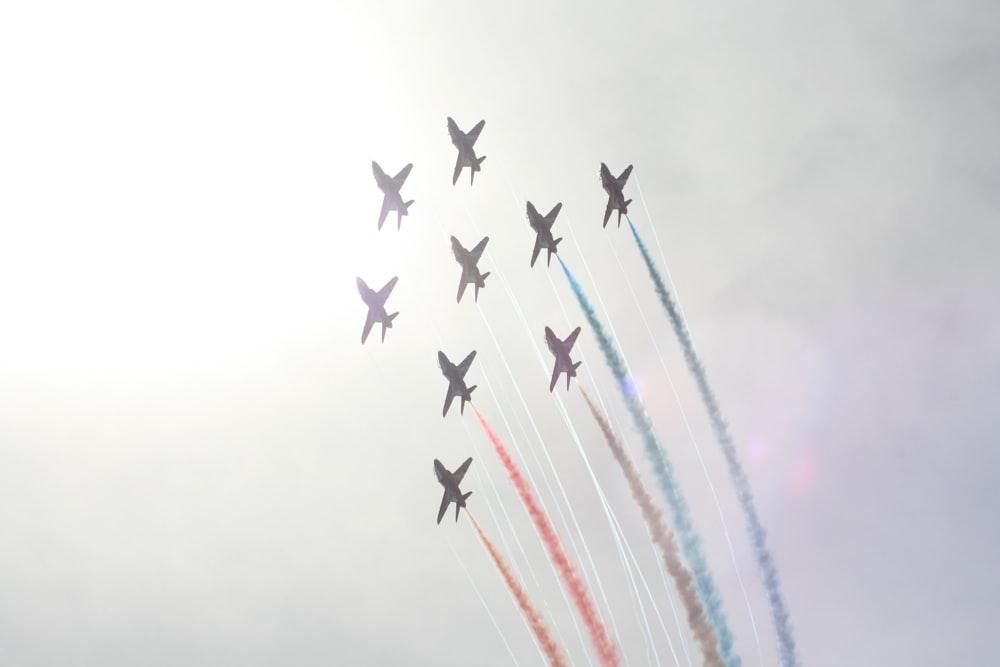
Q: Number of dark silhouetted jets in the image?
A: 9